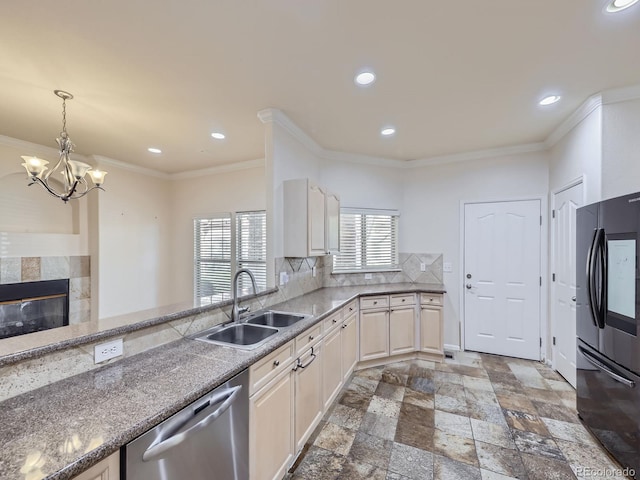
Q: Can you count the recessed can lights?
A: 6